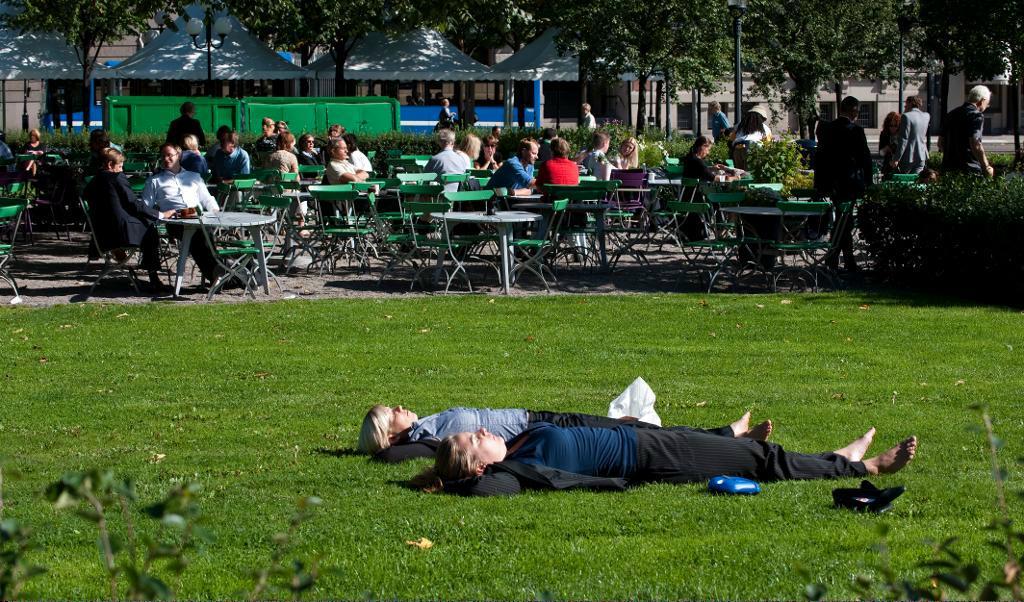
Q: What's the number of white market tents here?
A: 4